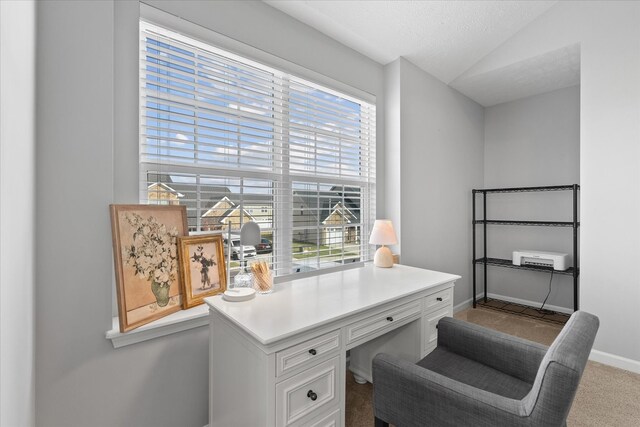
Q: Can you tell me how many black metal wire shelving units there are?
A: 1